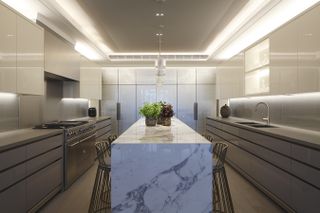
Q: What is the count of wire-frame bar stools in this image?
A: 4